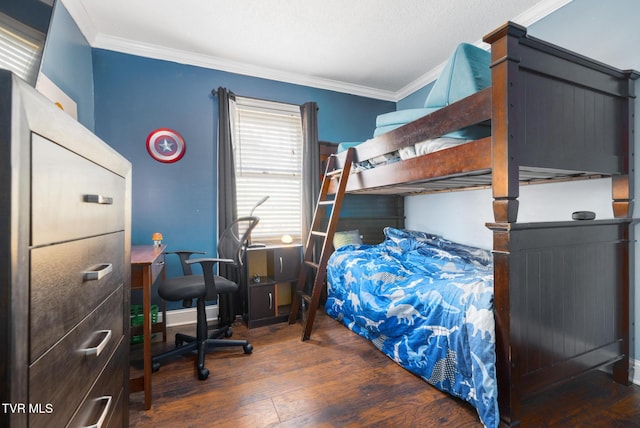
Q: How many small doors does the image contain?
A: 2